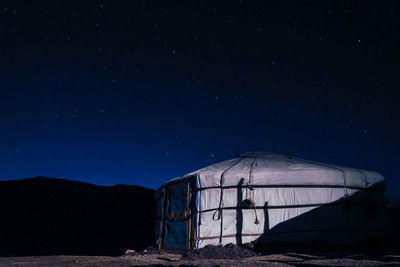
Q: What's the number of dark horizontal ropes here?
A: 2